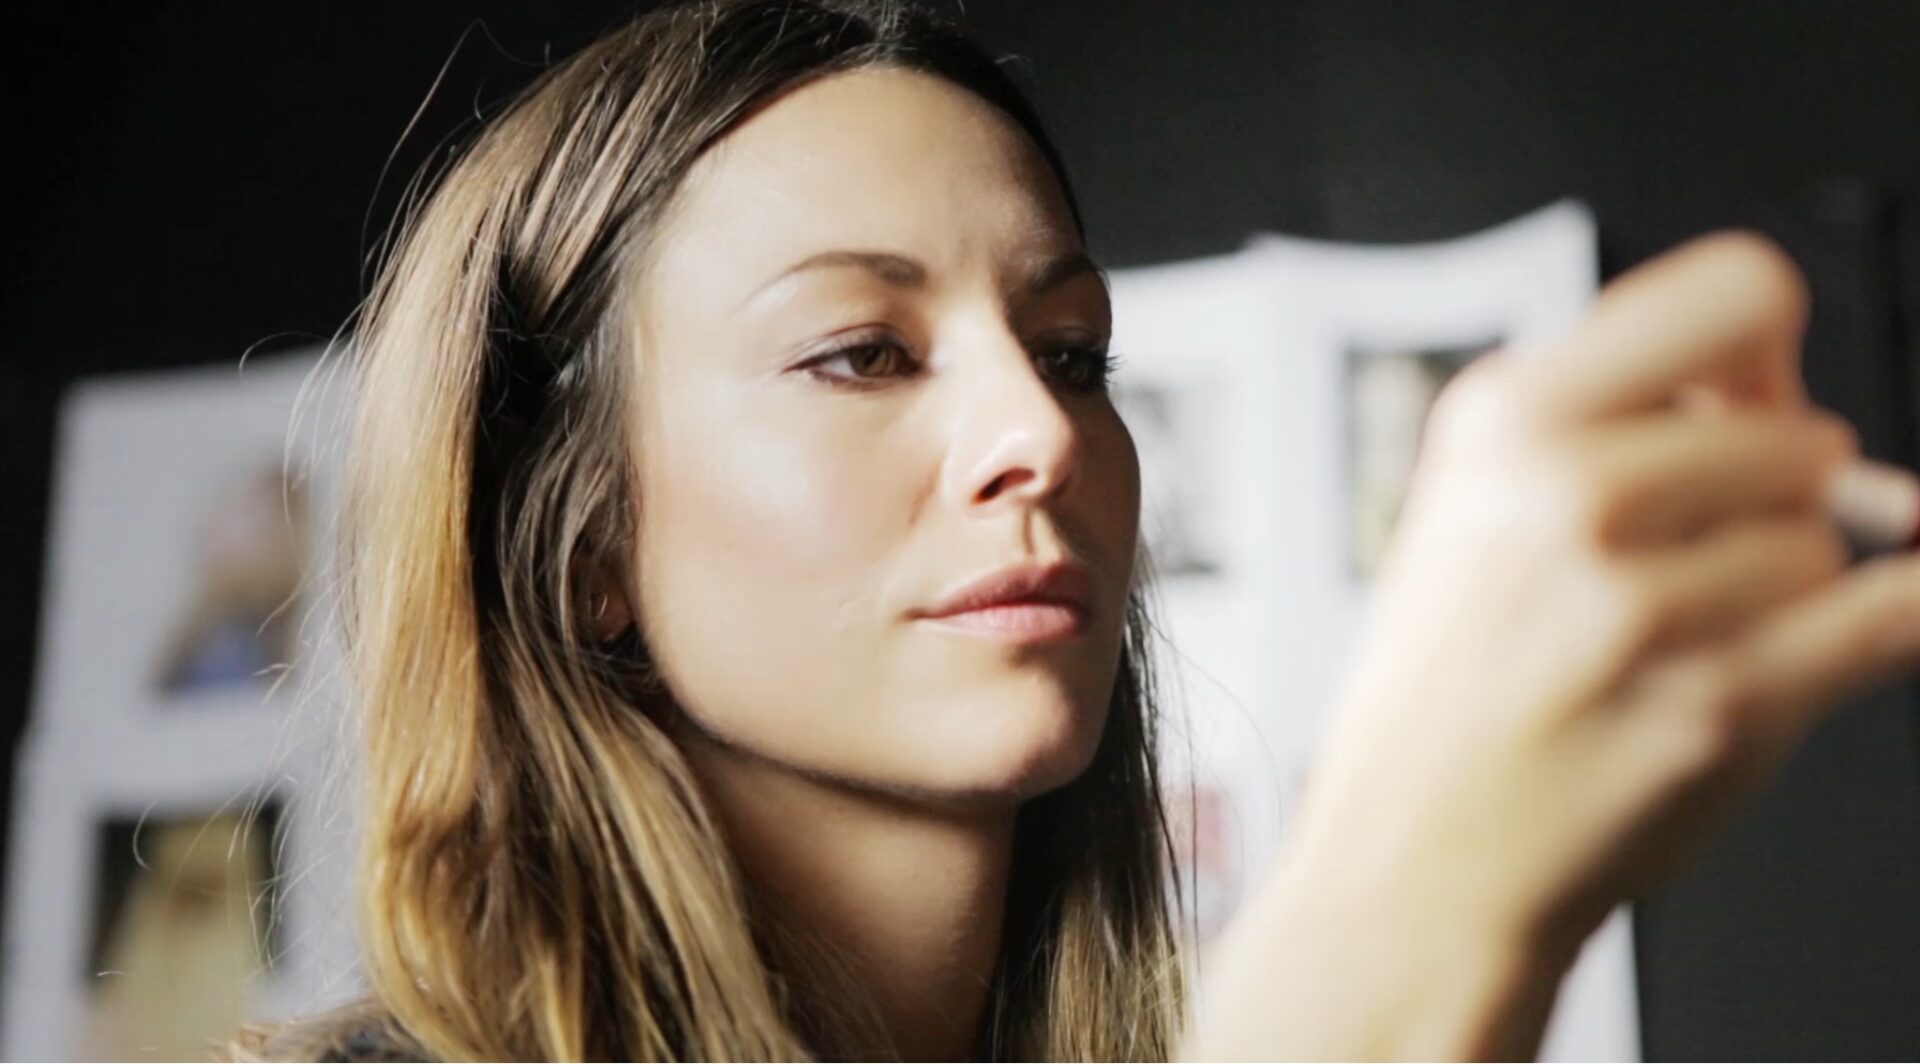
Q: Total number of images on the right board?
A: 3